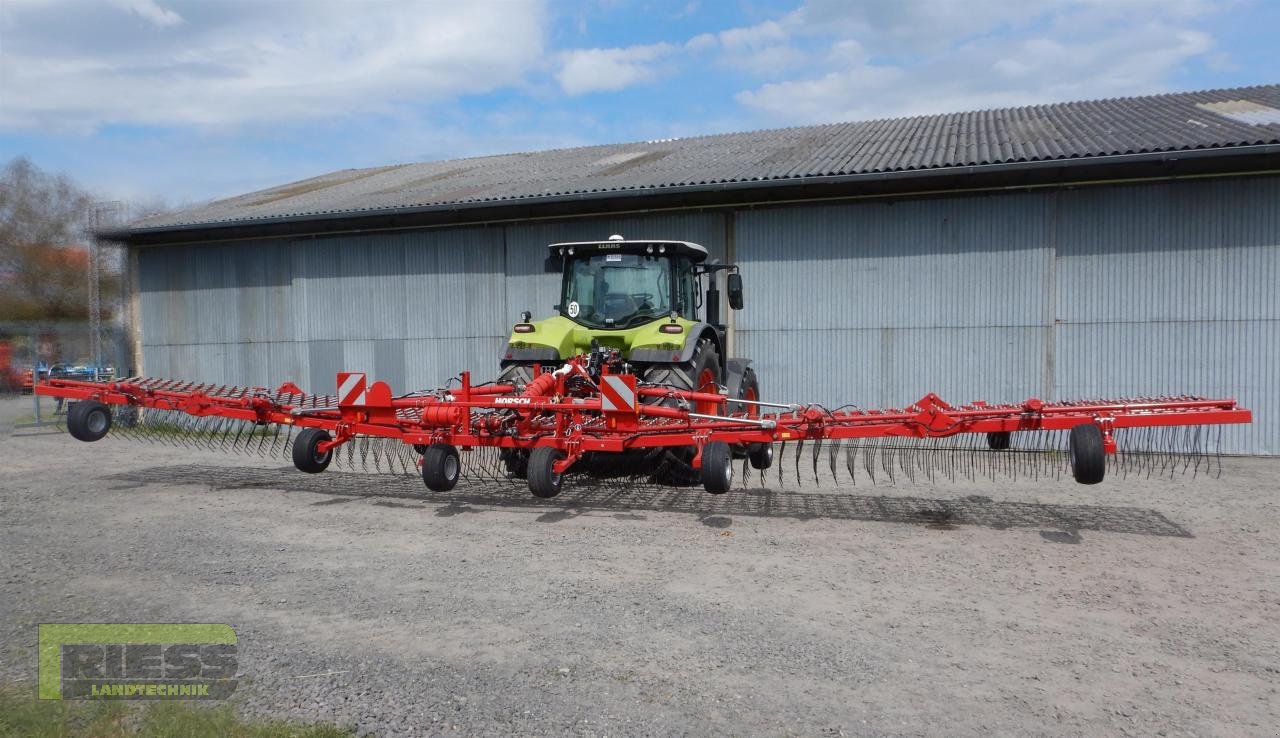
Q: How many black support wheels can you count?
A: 8